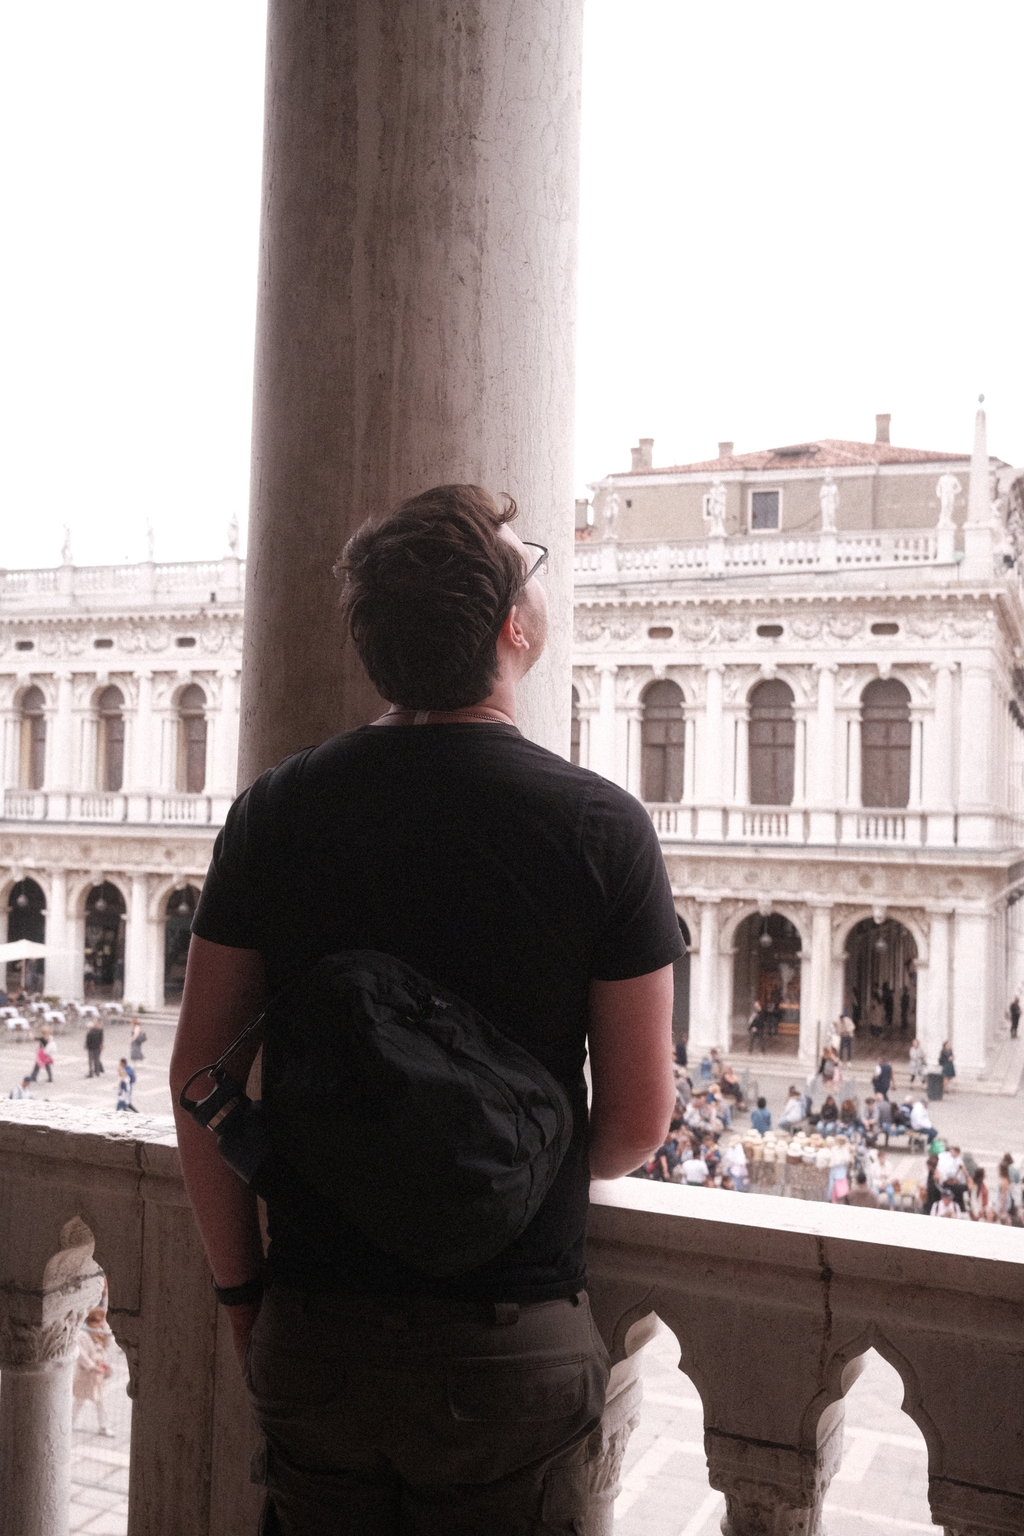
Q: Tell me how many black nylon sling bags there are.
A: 1